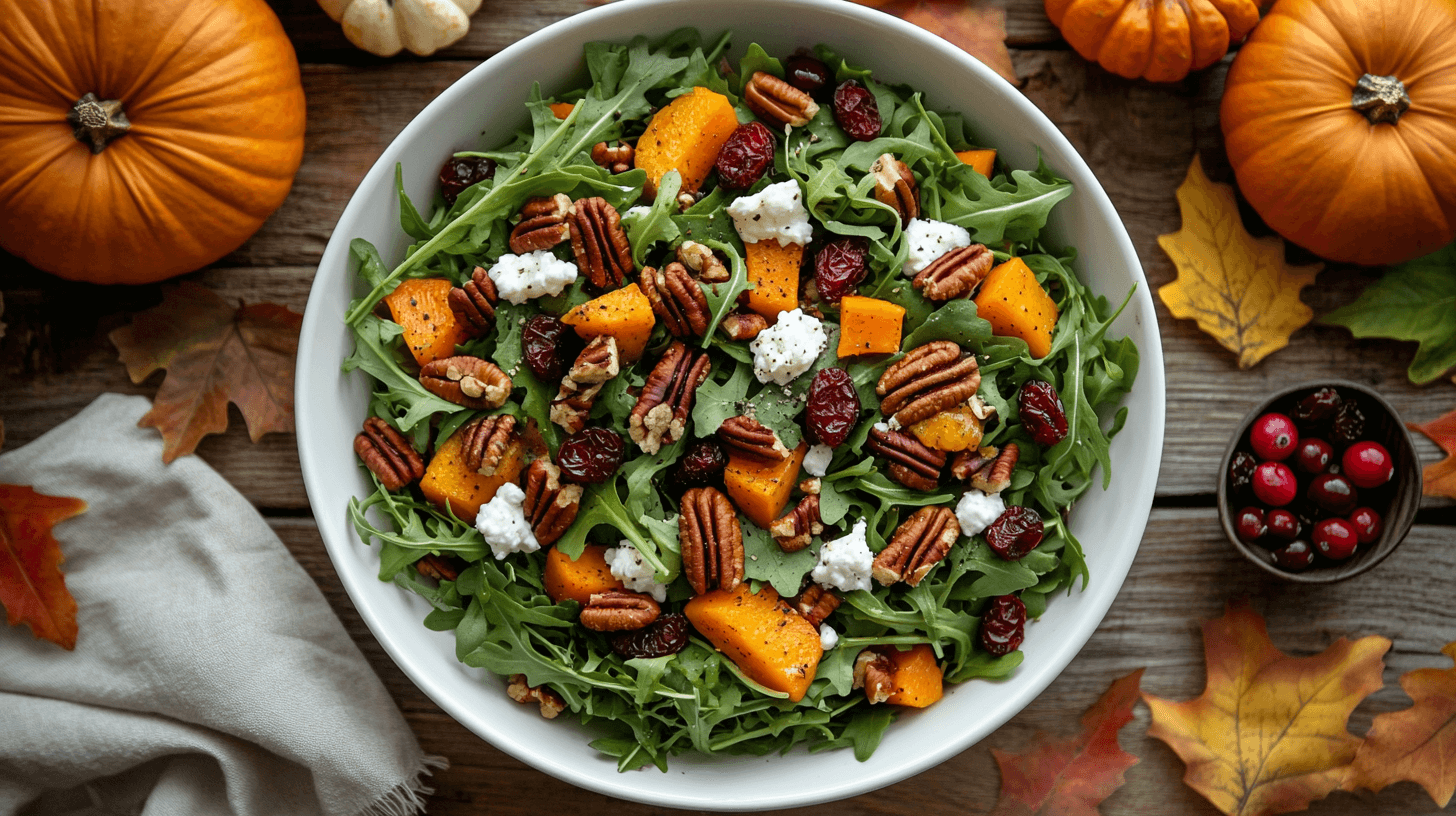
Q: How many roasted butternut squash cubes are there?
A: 14